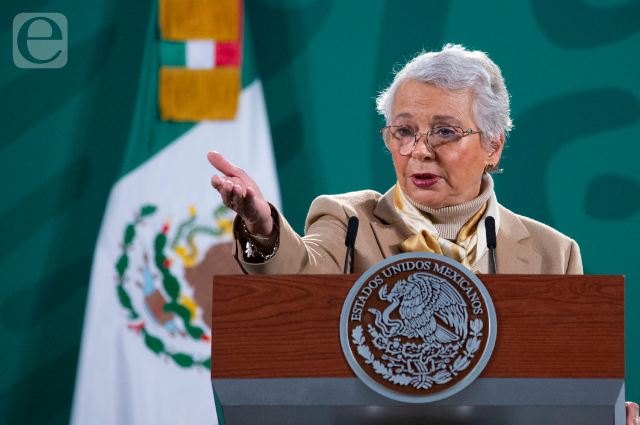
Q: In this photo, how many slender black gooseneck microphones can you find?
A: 2